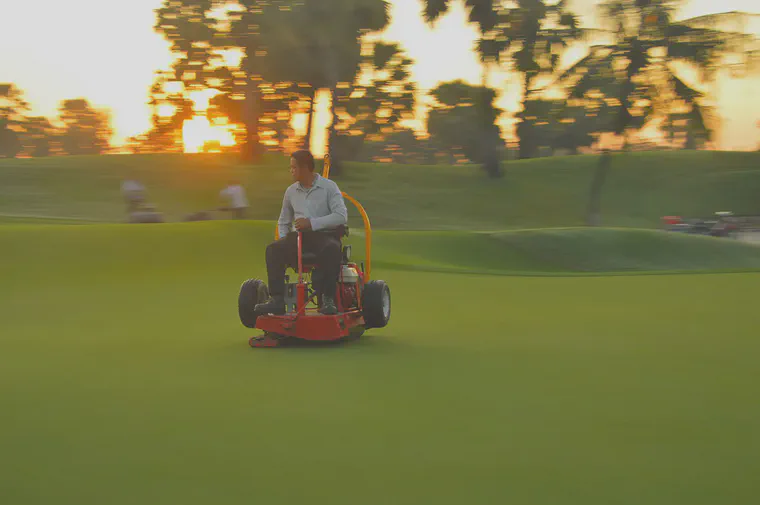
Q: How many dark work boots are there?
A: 2